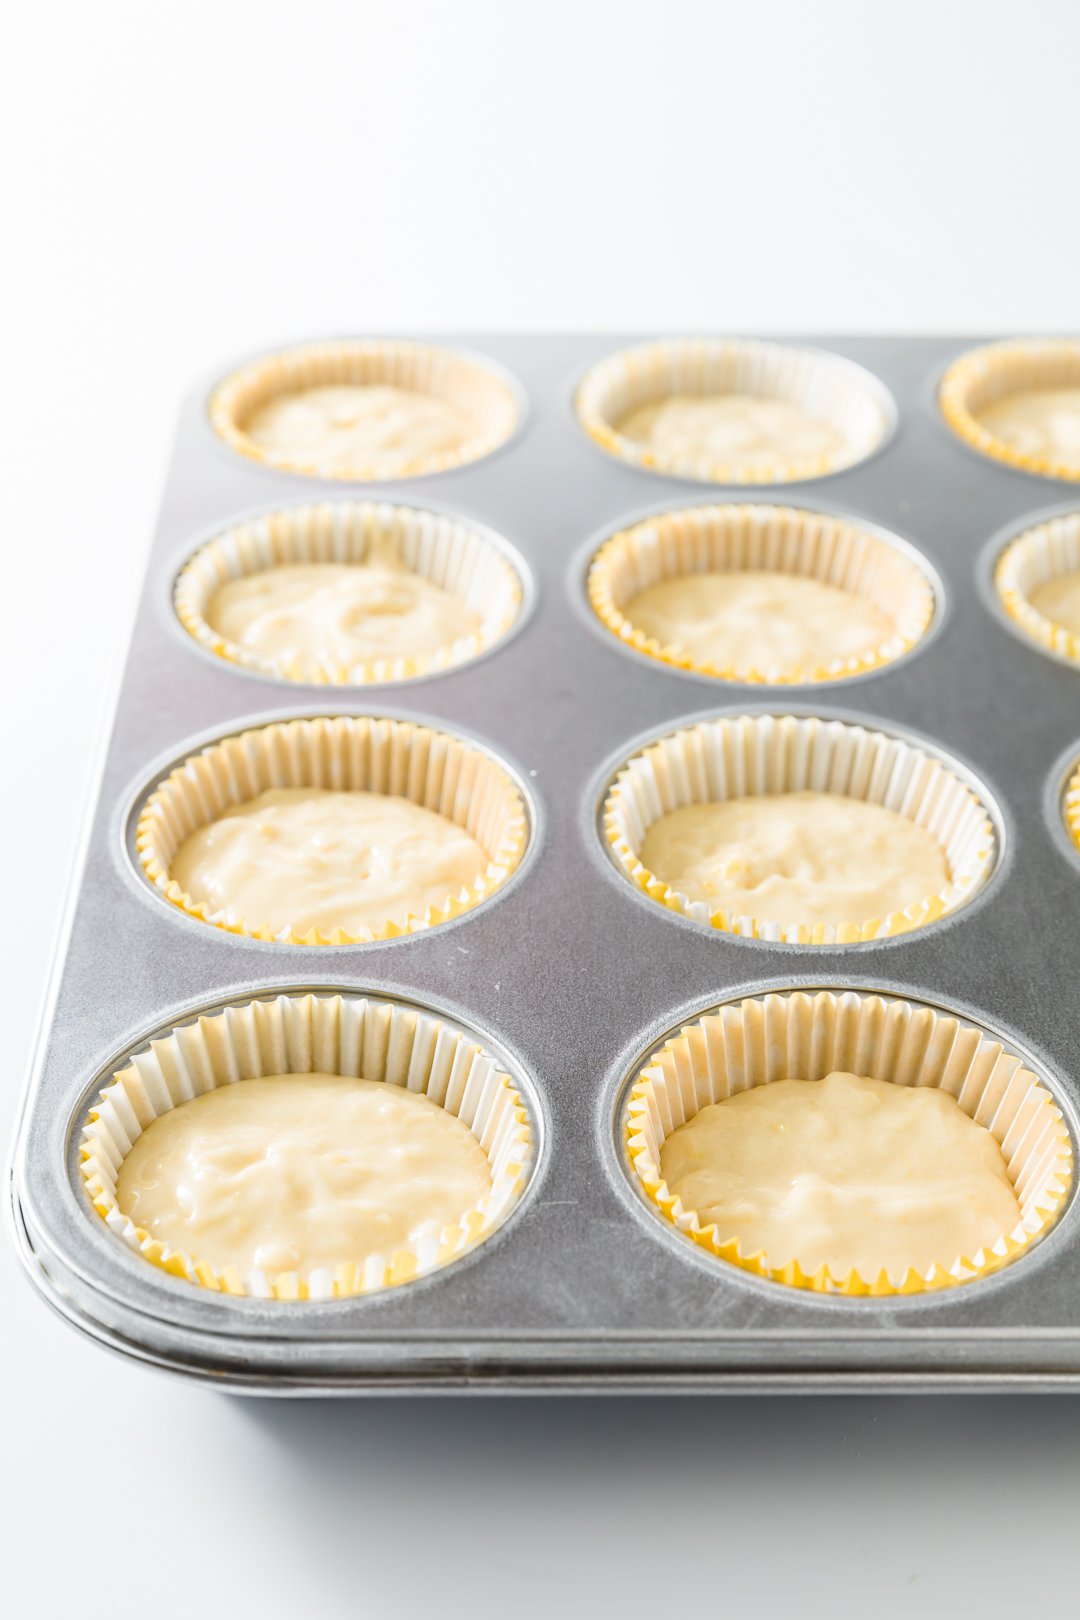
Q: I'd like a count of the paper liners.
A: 11